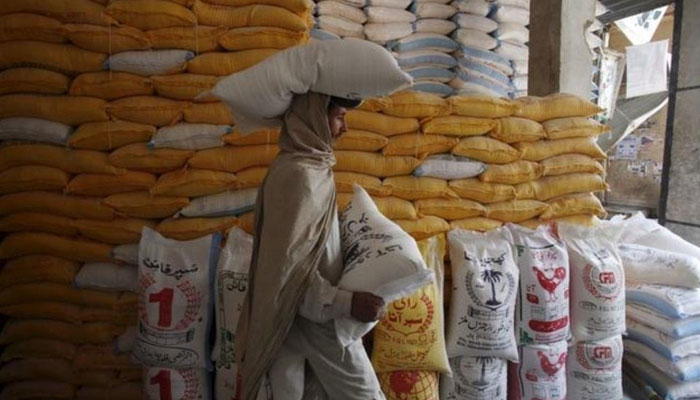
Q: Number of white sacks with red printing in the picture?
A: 6